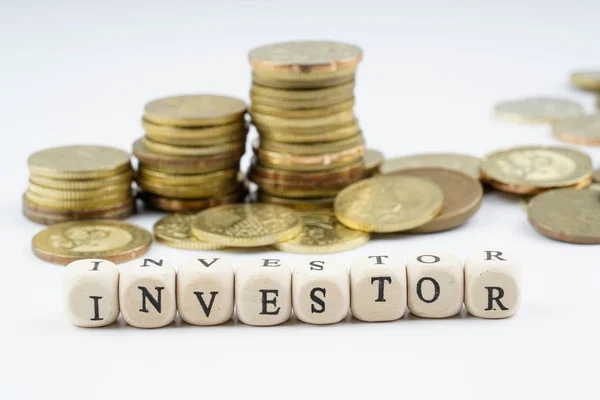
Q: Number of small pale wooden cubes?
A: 8